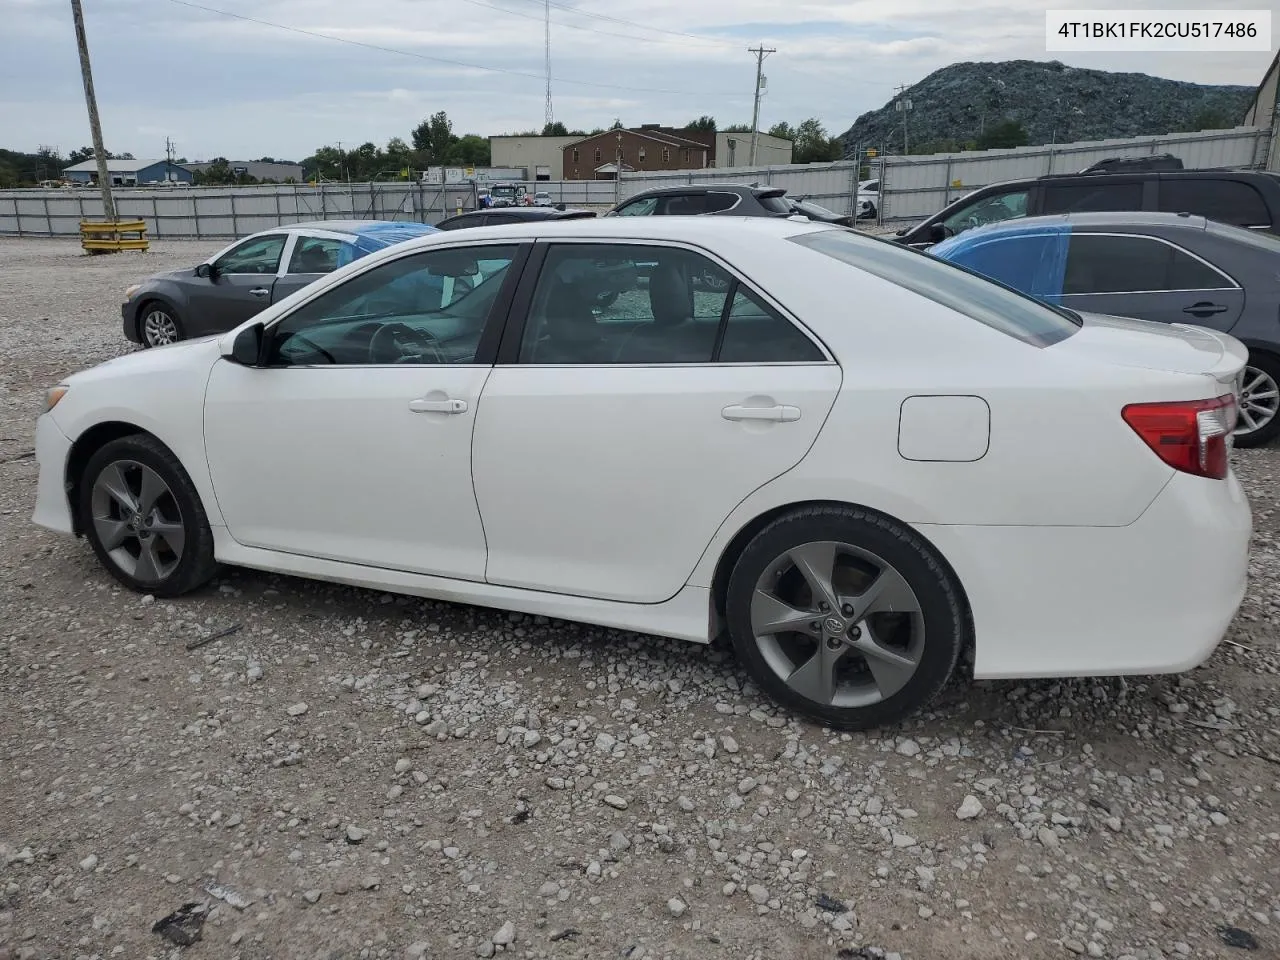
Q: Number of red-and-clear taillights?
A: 1